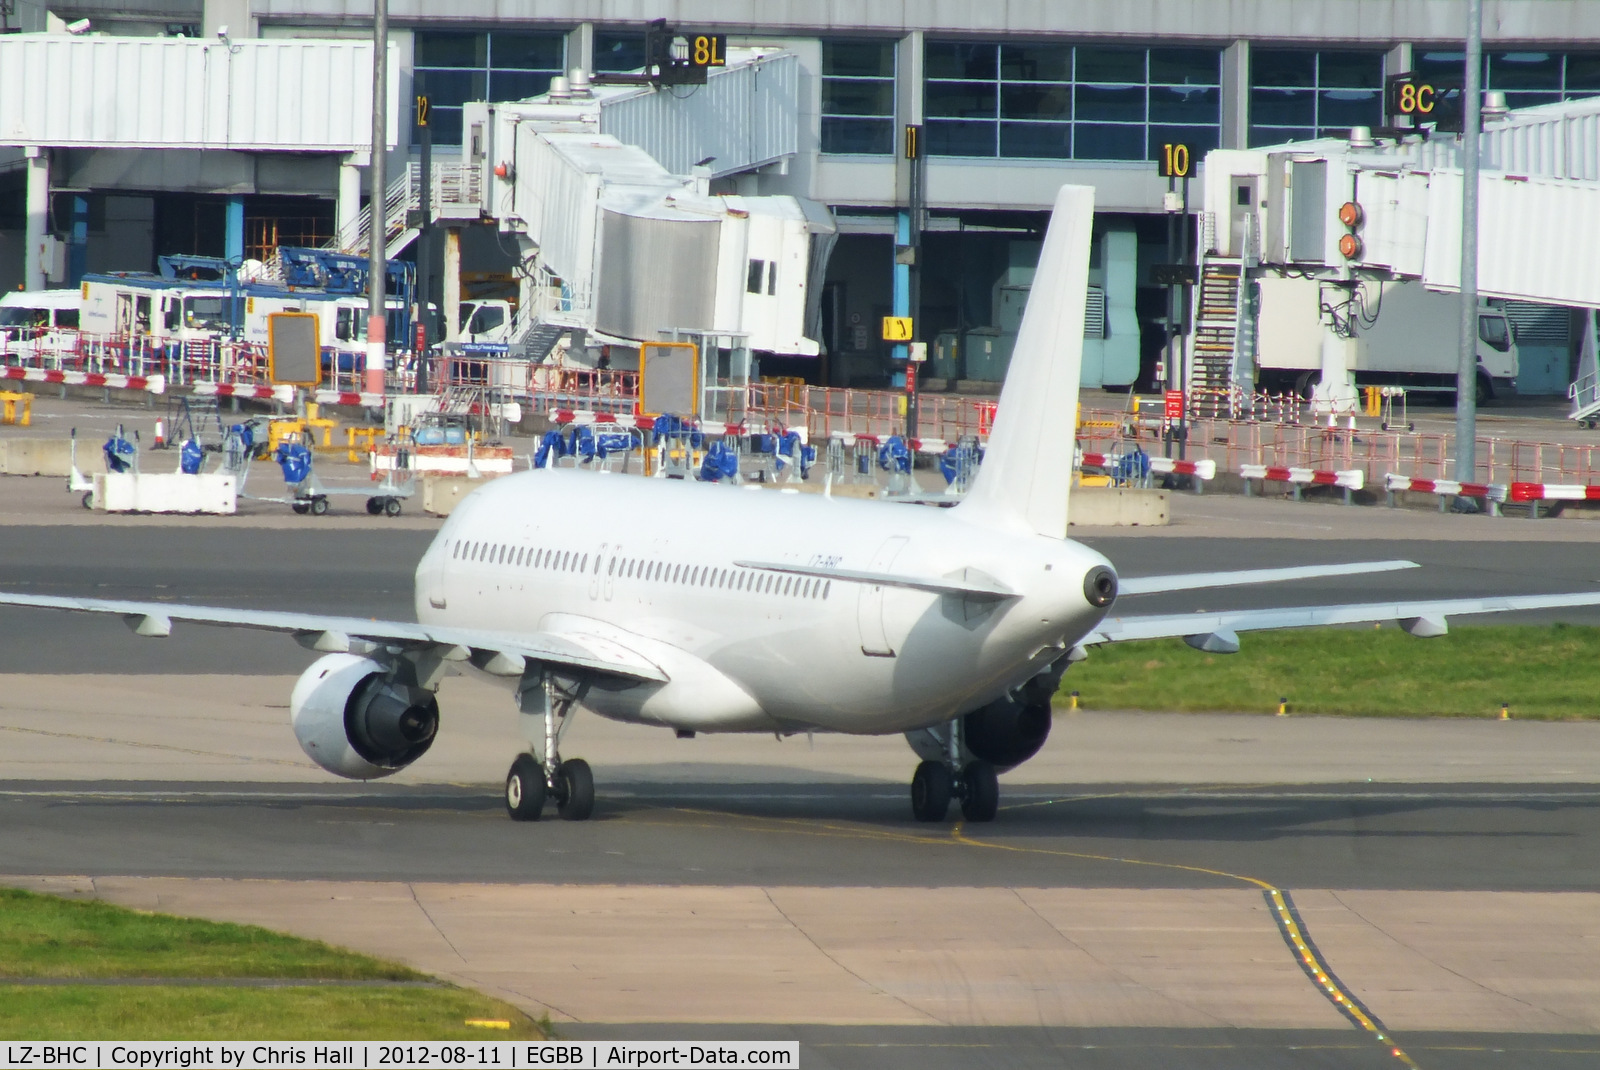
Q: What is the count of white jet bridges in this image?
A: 3